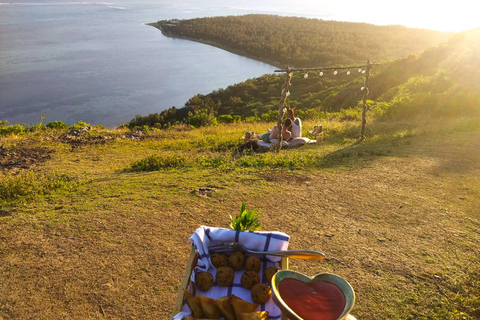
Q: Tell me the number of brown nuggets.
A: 8